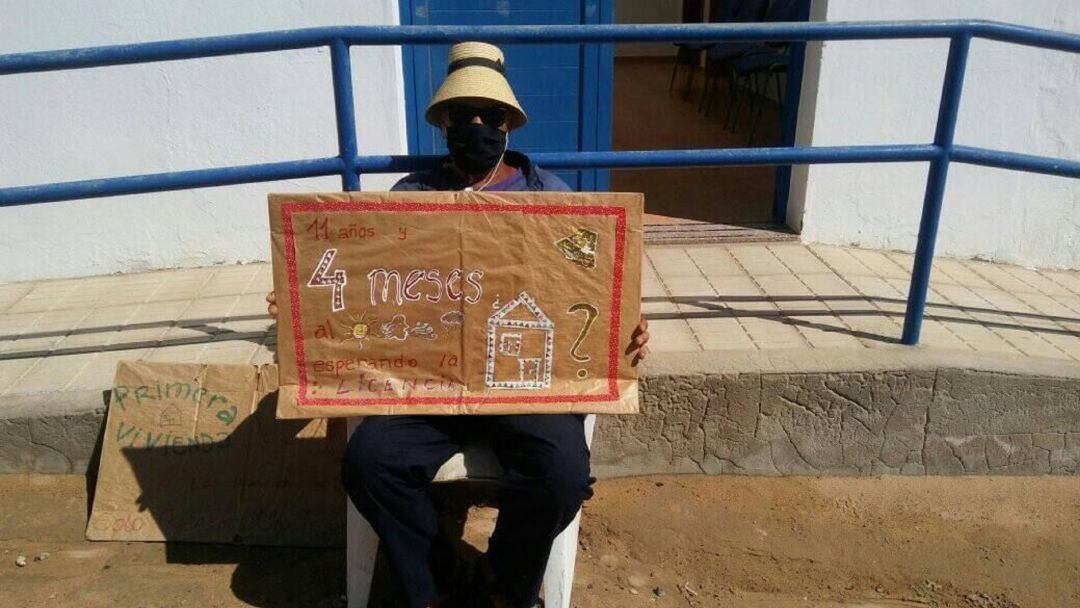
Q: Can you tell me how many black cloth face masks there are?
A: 1